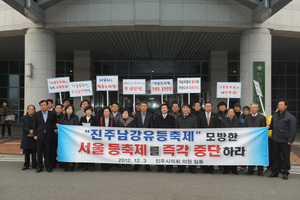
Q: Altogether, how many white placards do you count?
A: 8